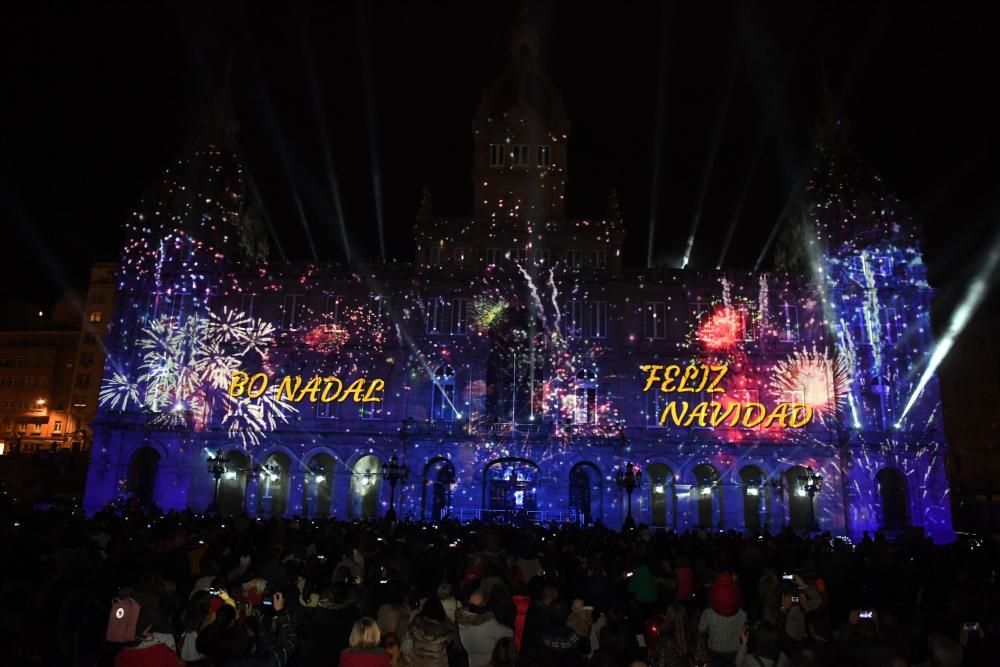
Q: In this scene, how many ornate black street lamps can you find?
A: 4